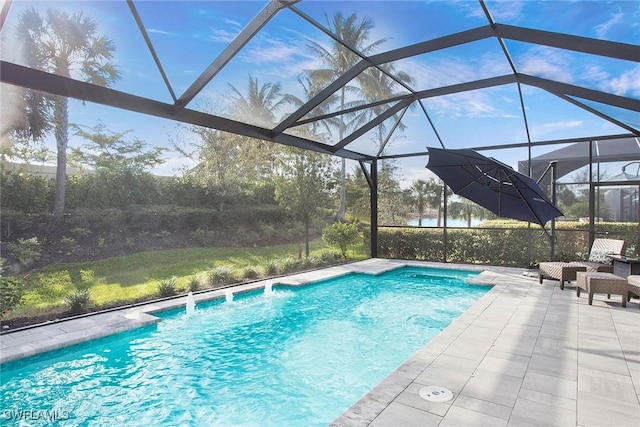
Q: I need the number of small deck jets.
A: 3